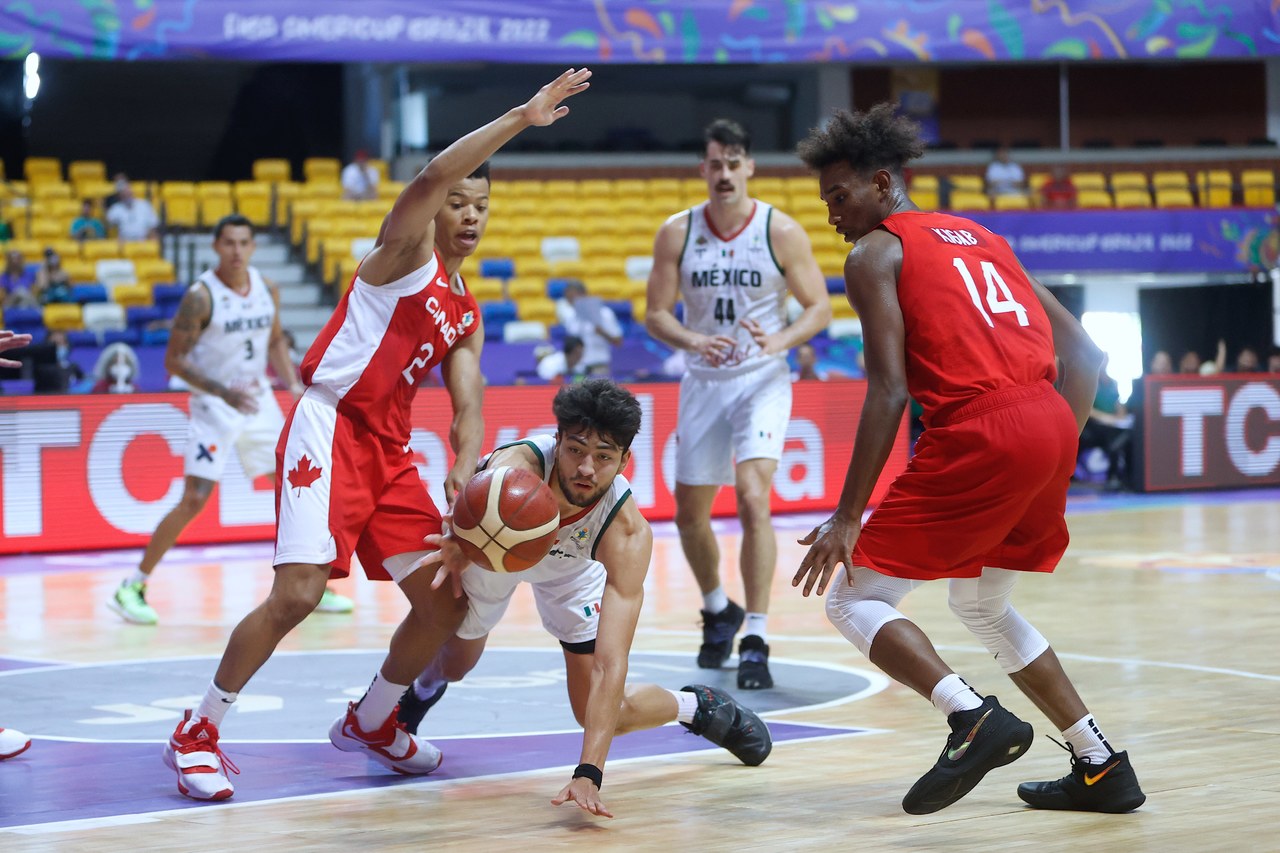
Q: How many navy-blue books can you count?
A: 0